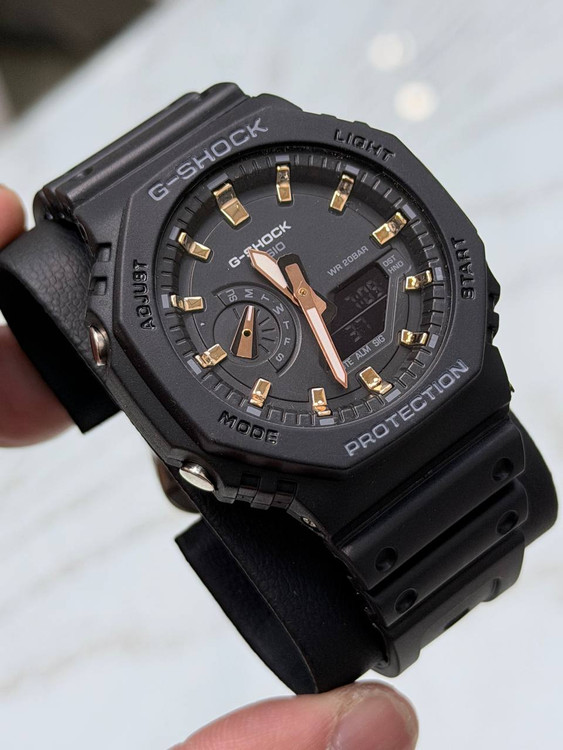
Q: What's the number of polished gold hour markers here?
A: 12